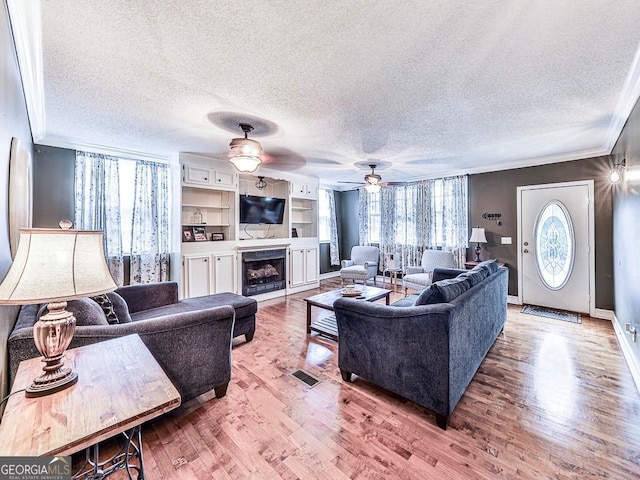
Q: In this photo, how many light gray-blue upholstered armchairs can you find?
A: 2